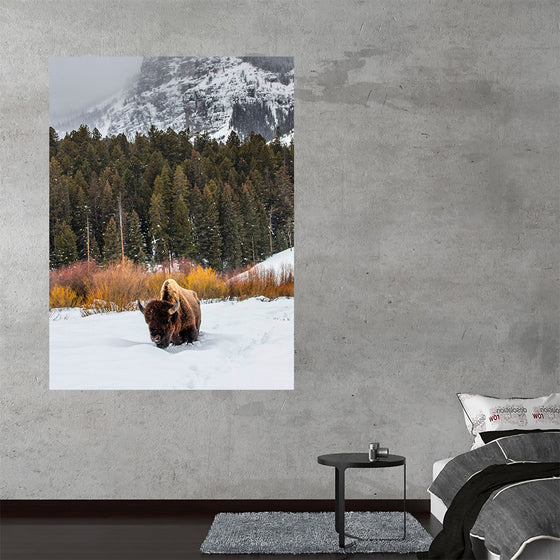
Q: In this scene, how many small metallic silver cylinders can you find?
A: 2